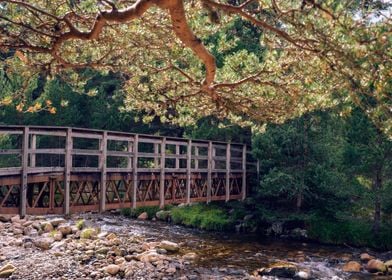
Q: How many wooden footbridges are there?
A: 1